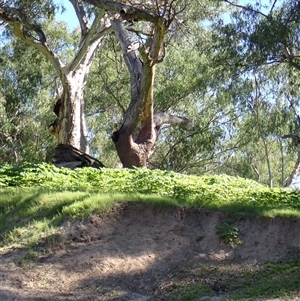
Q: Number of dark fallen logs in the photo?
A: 1